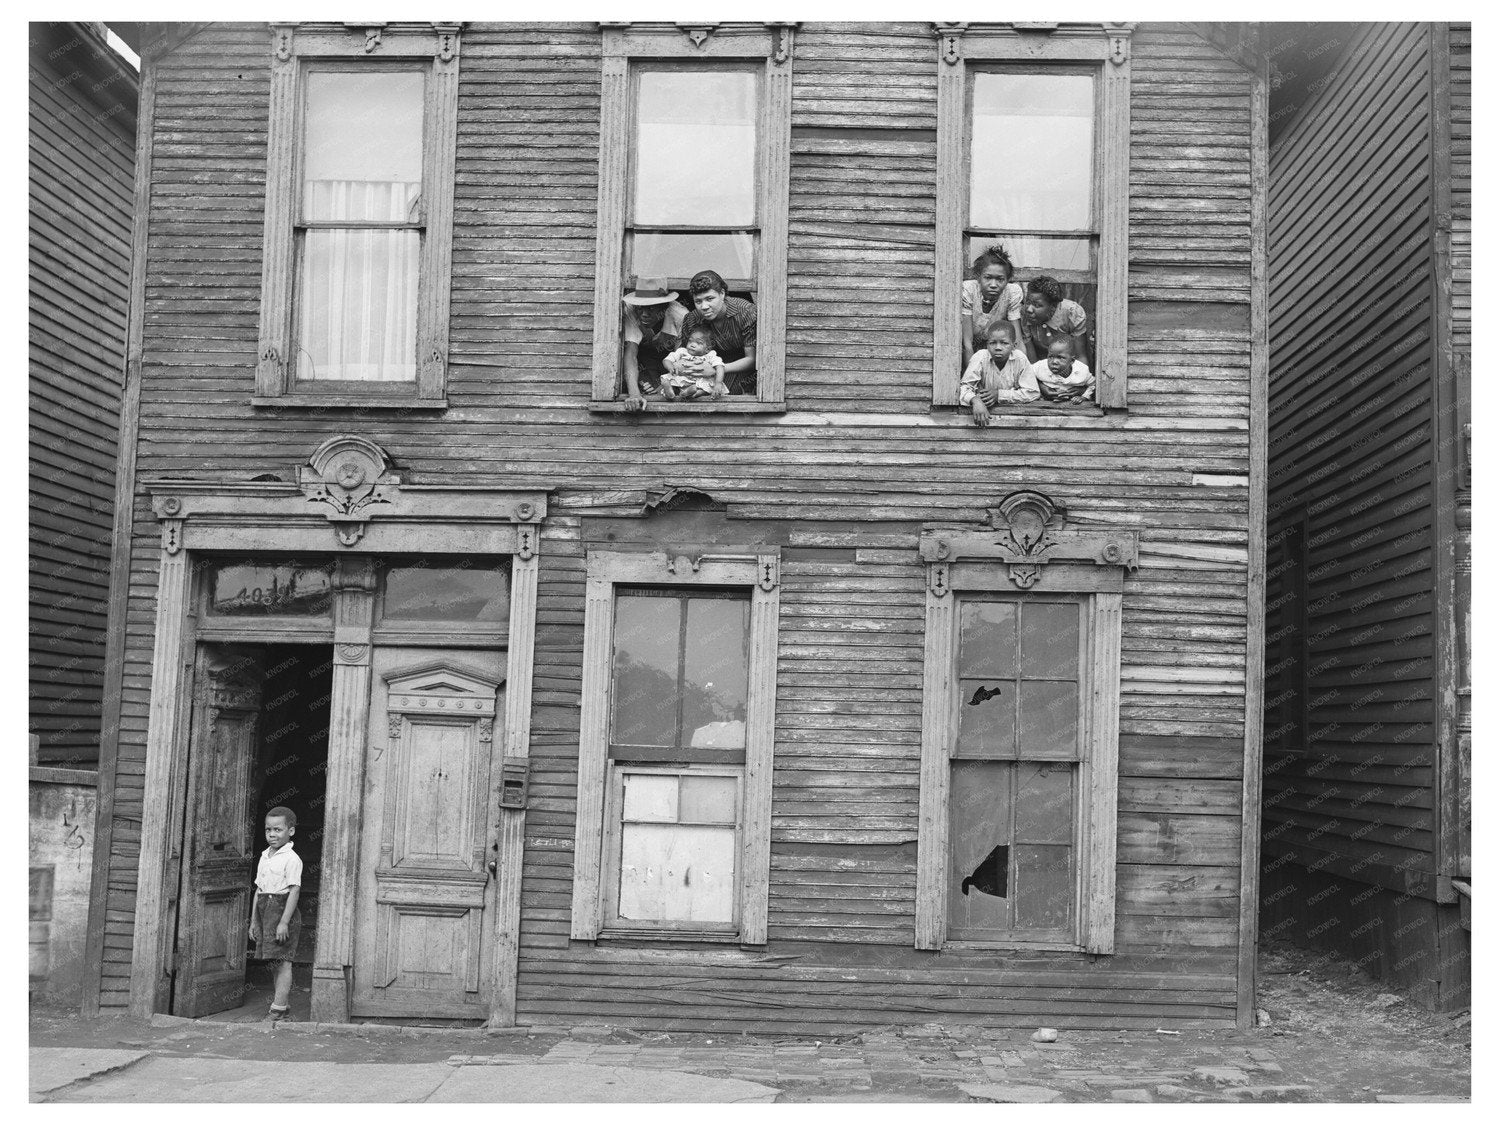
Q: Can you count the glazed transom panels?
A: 2